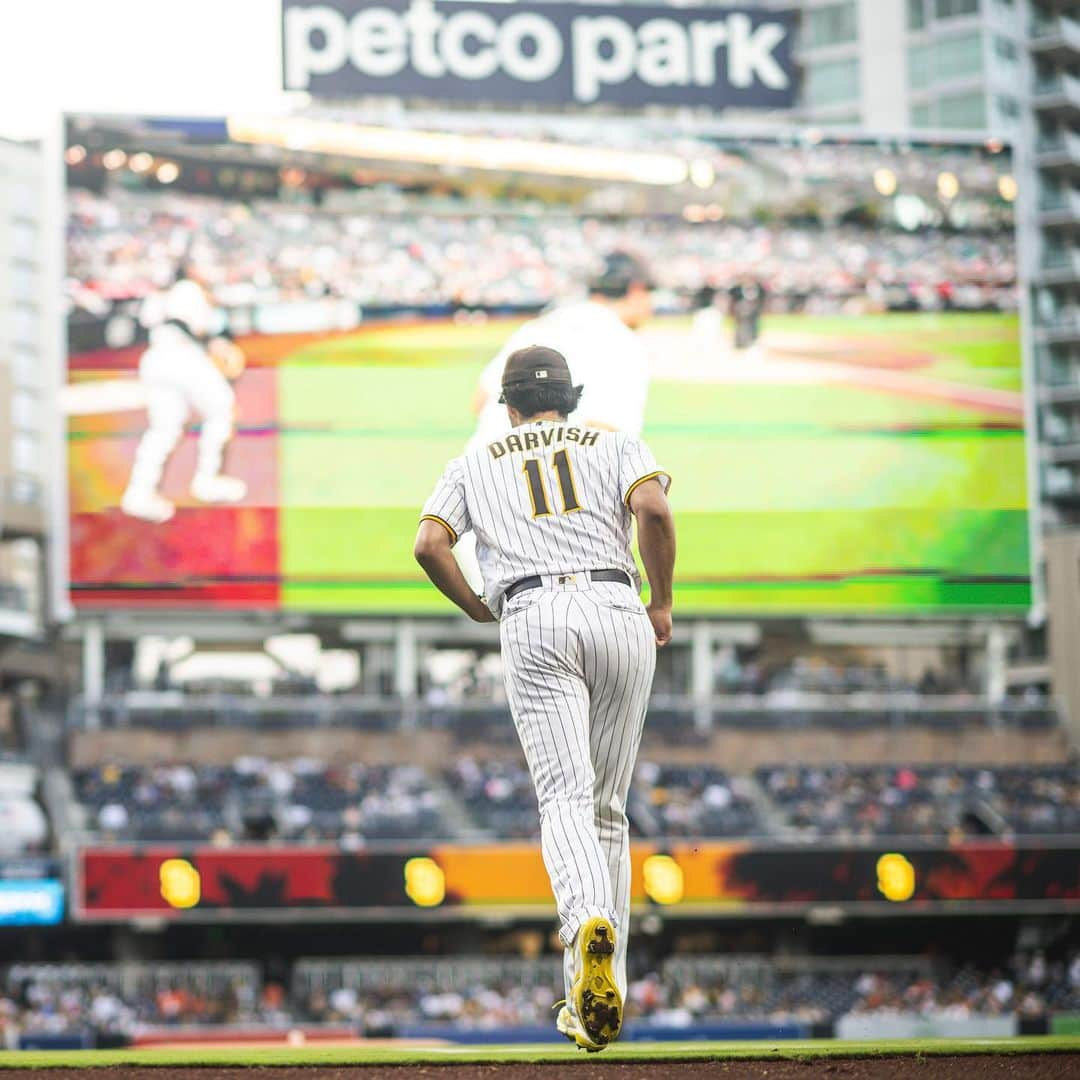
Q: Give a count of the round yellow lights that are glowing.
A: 4